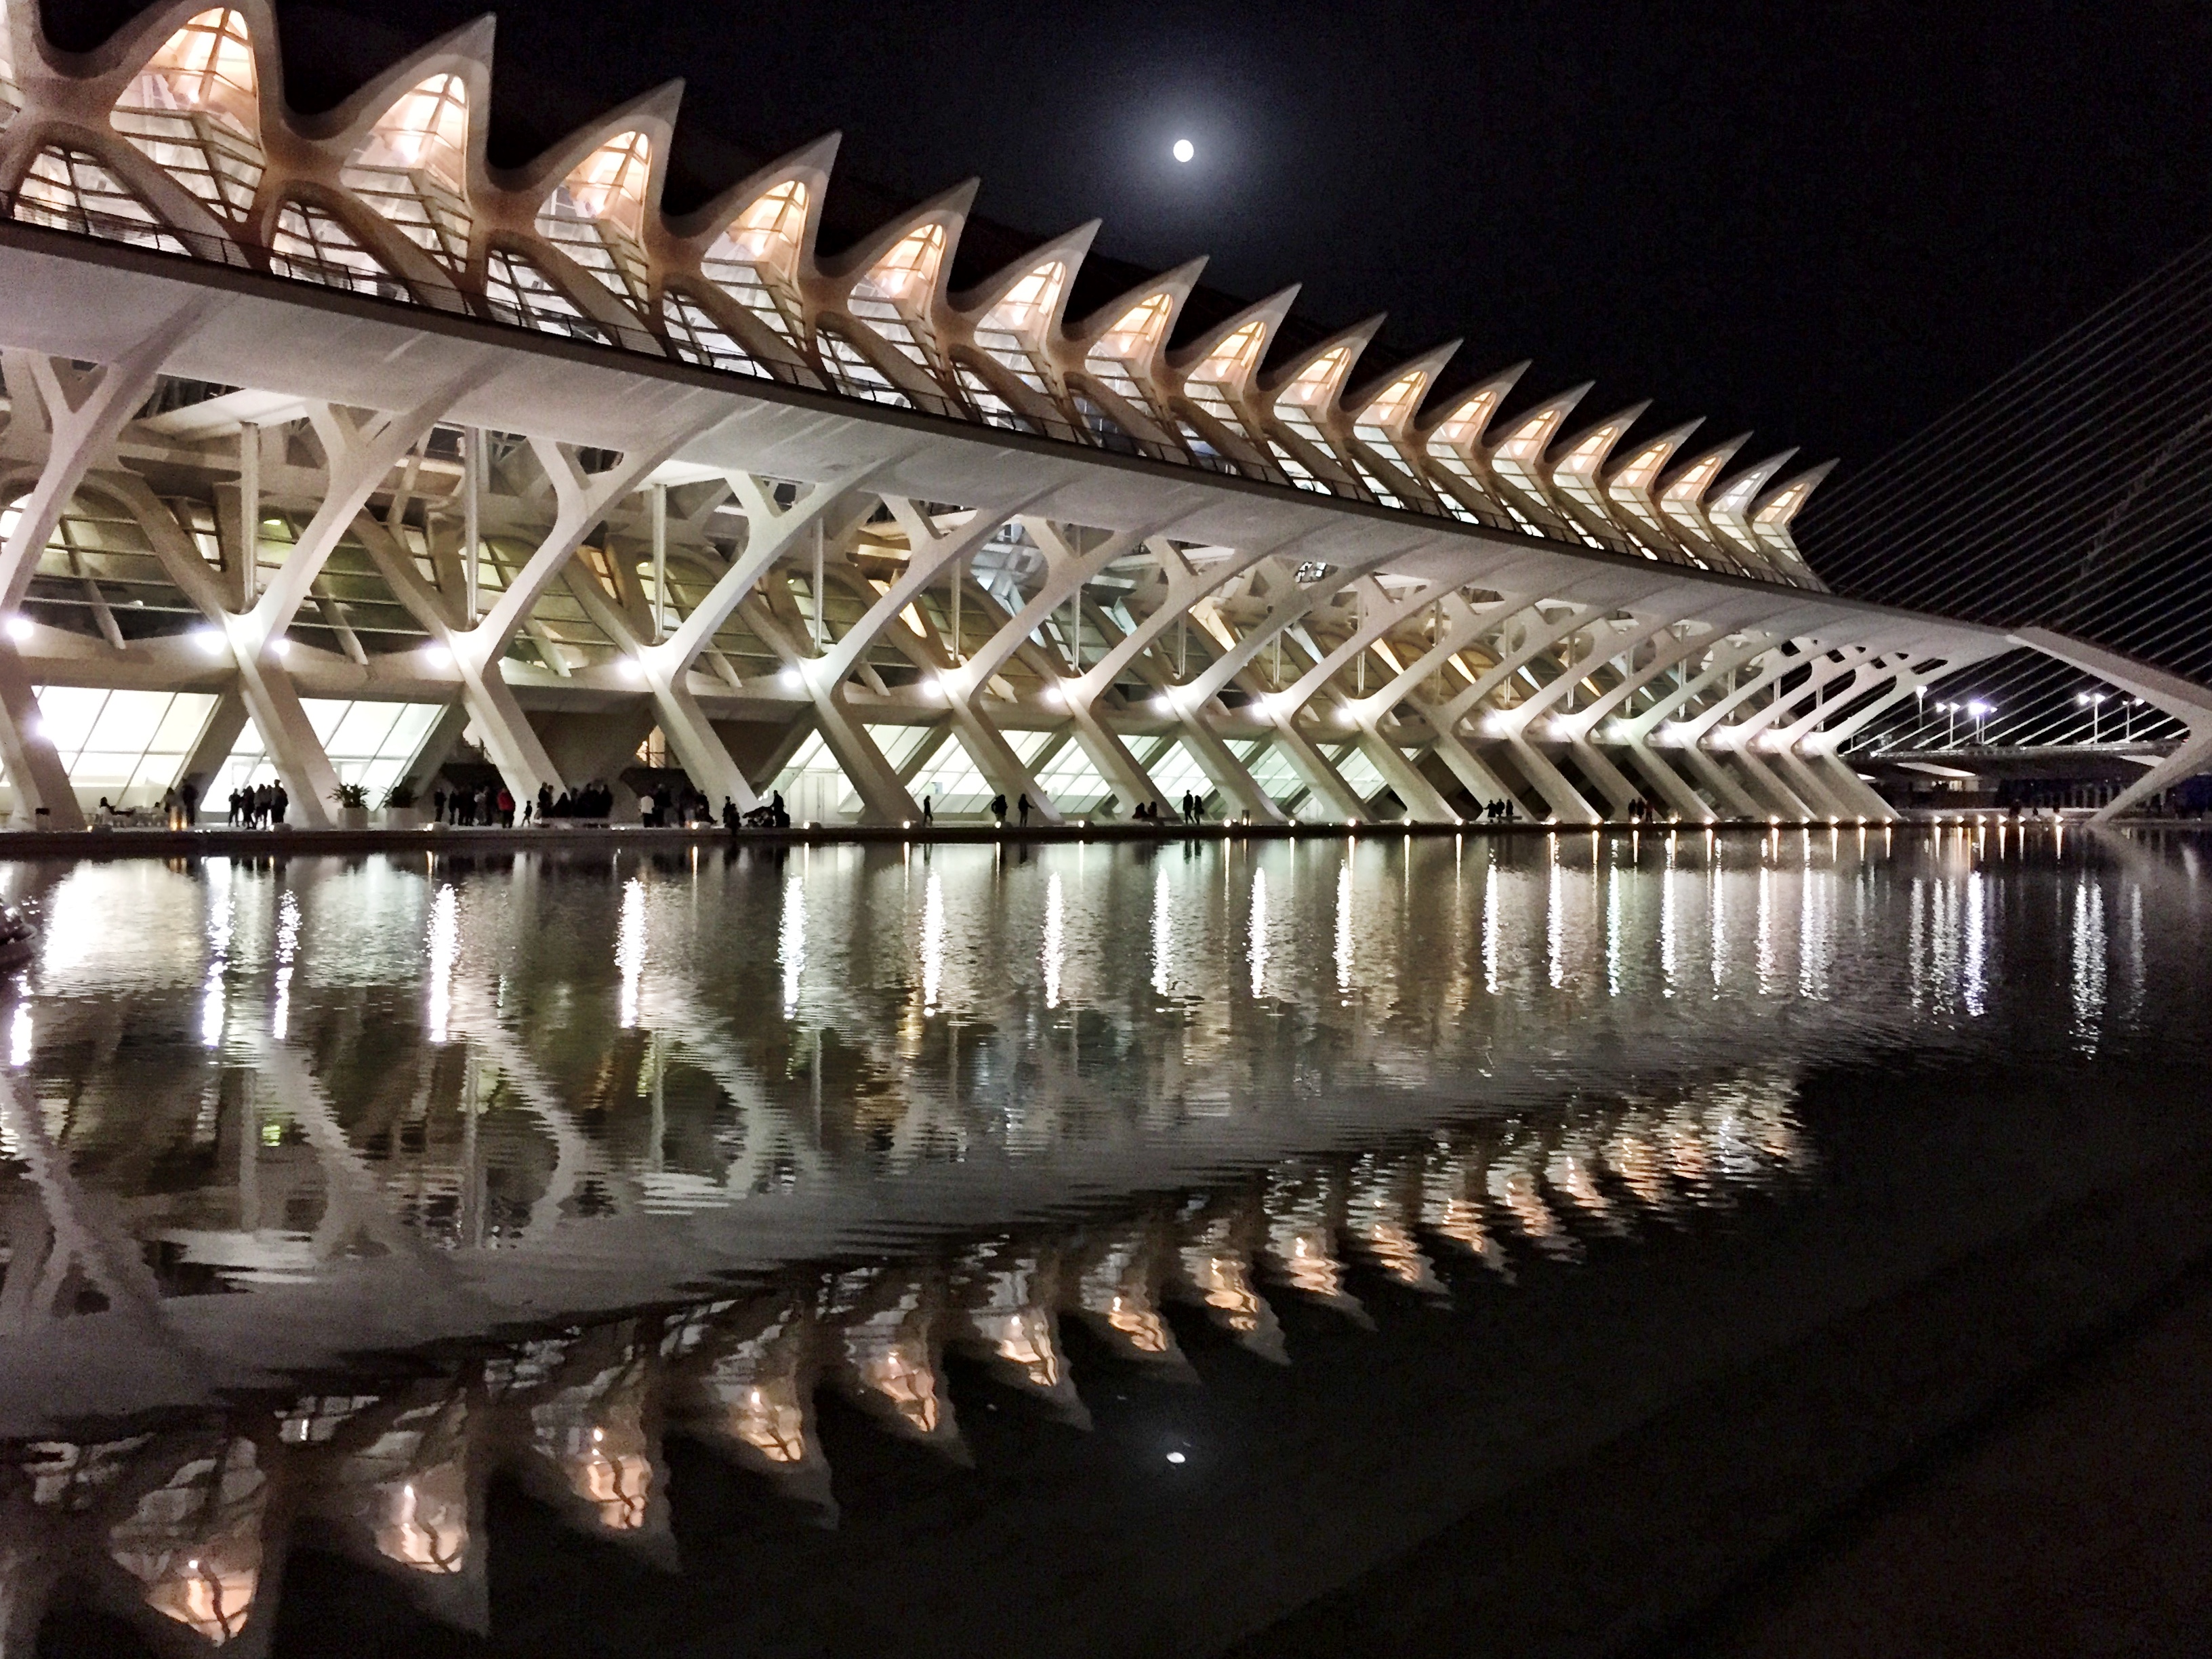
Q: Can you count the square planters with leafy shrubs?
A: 2